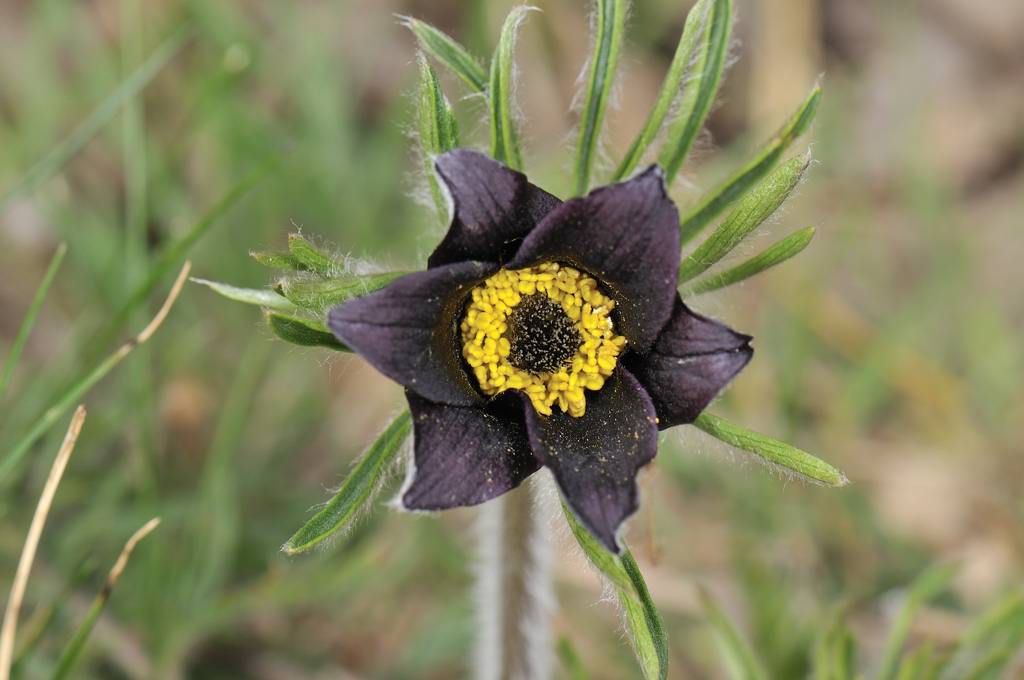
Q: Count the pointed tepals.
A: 6